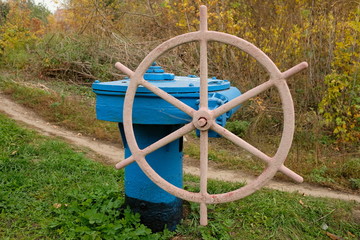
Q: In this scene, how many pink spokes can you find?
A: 6